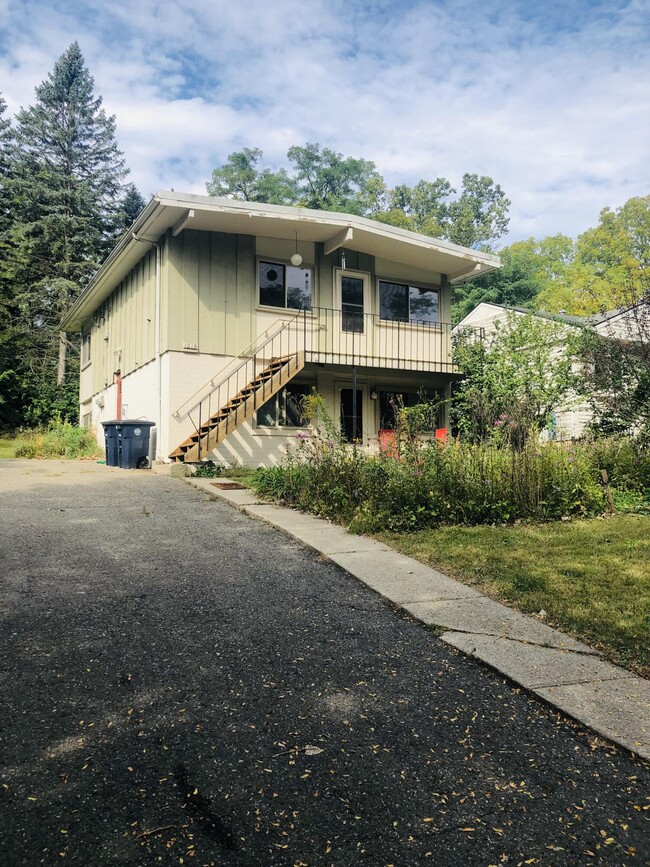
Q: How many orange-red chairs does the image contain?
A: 2